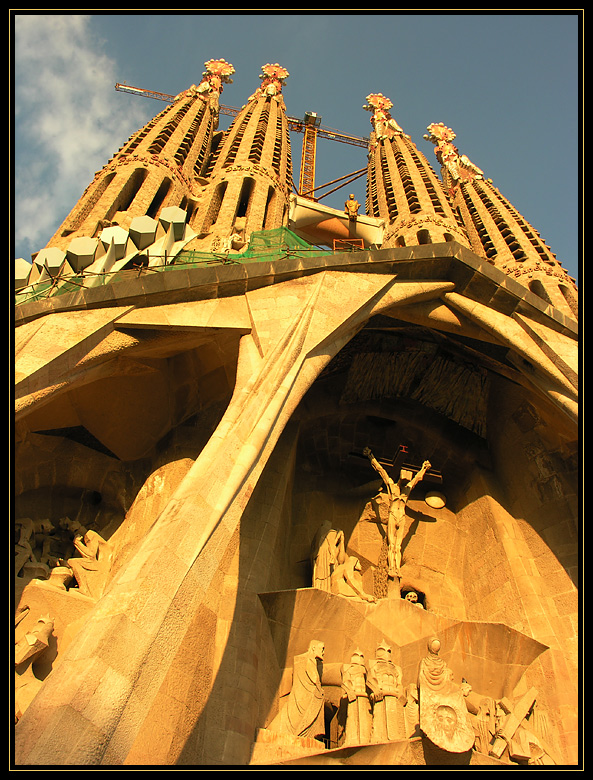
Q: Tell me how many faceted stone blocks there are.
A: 6